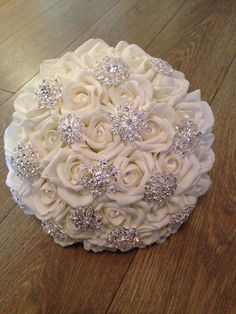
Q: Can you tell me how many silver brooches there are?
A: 14